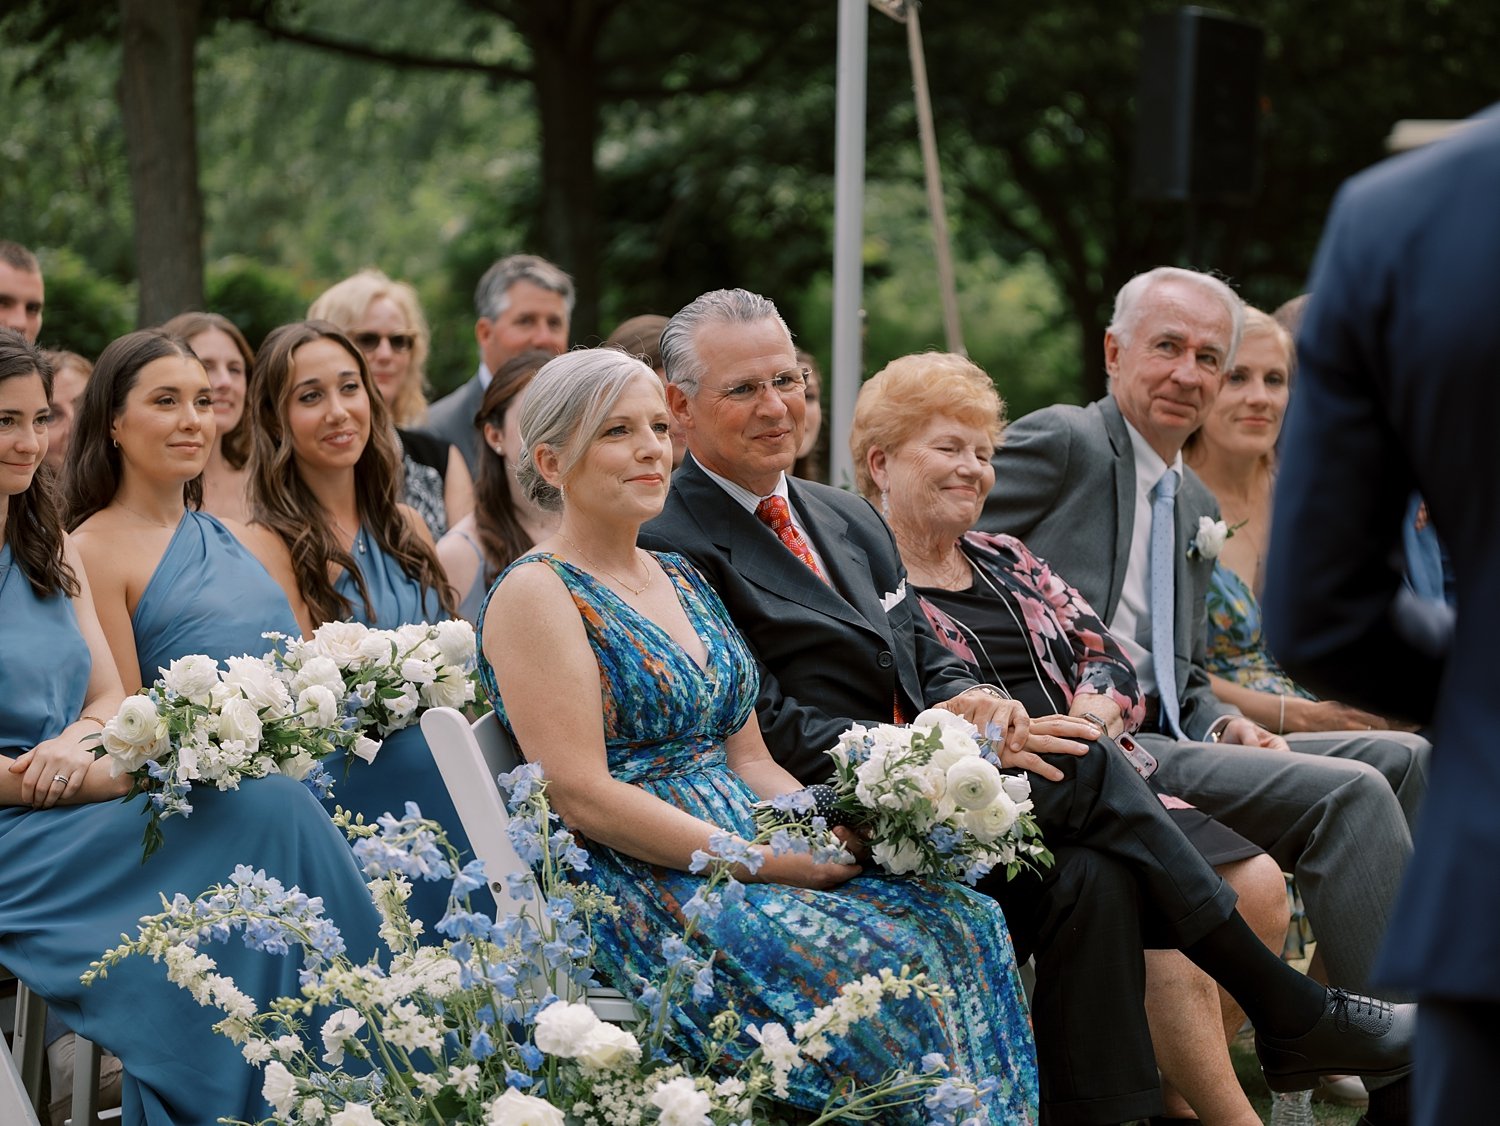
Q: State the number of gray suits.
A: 2